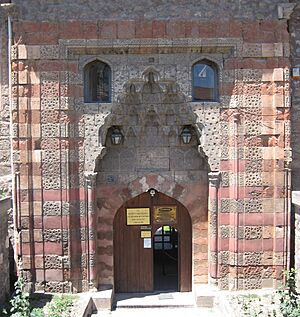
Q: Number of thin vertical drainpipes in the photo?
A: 1